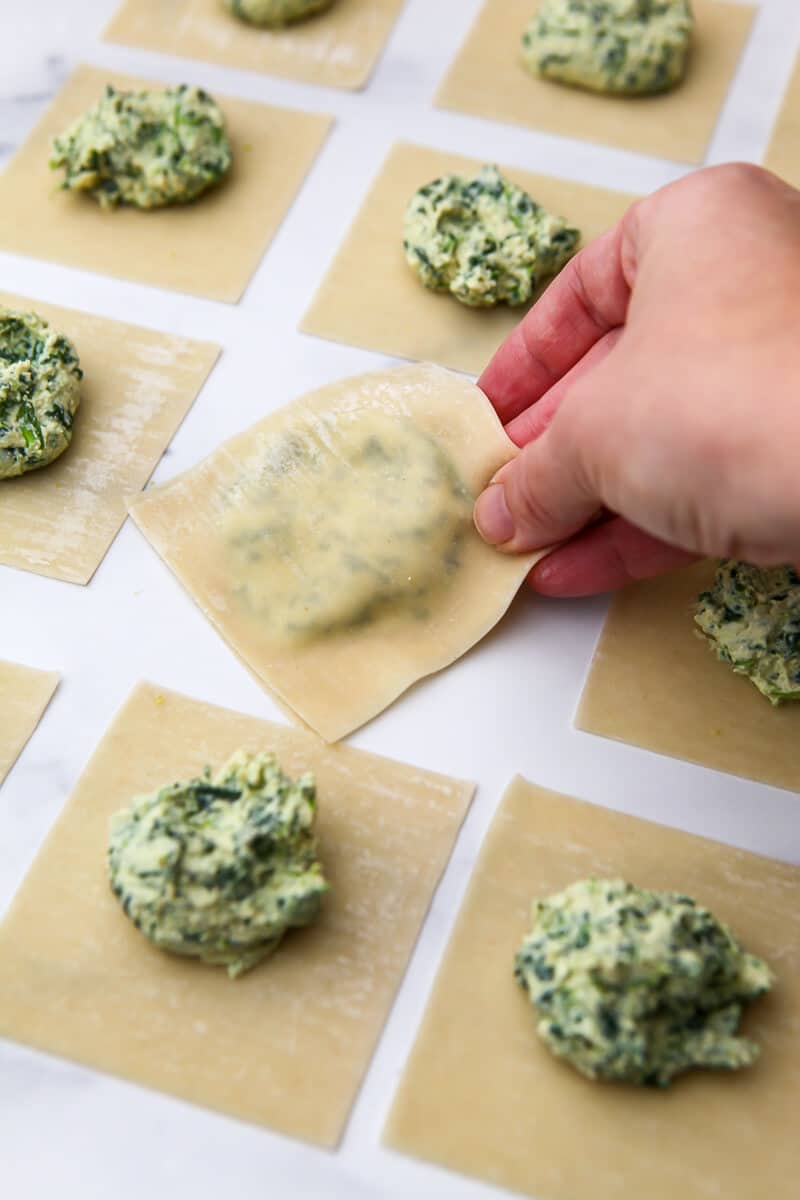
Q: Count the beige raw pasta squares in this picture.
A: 11